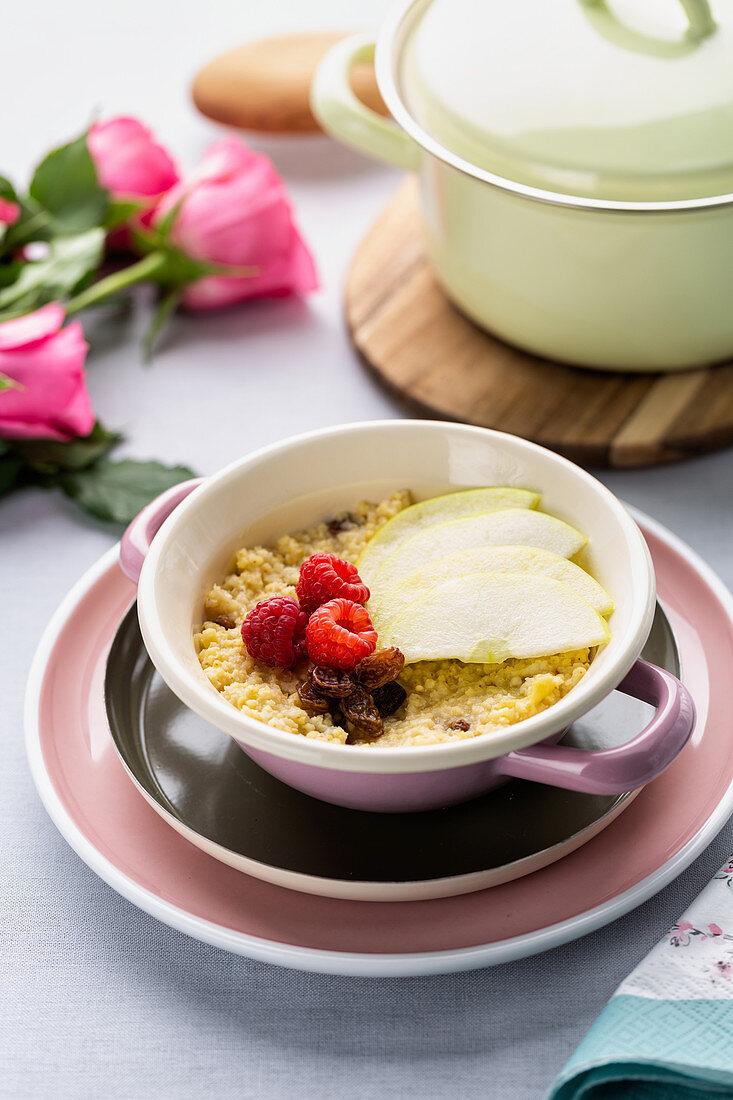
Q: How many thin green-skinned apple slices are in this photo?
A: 4